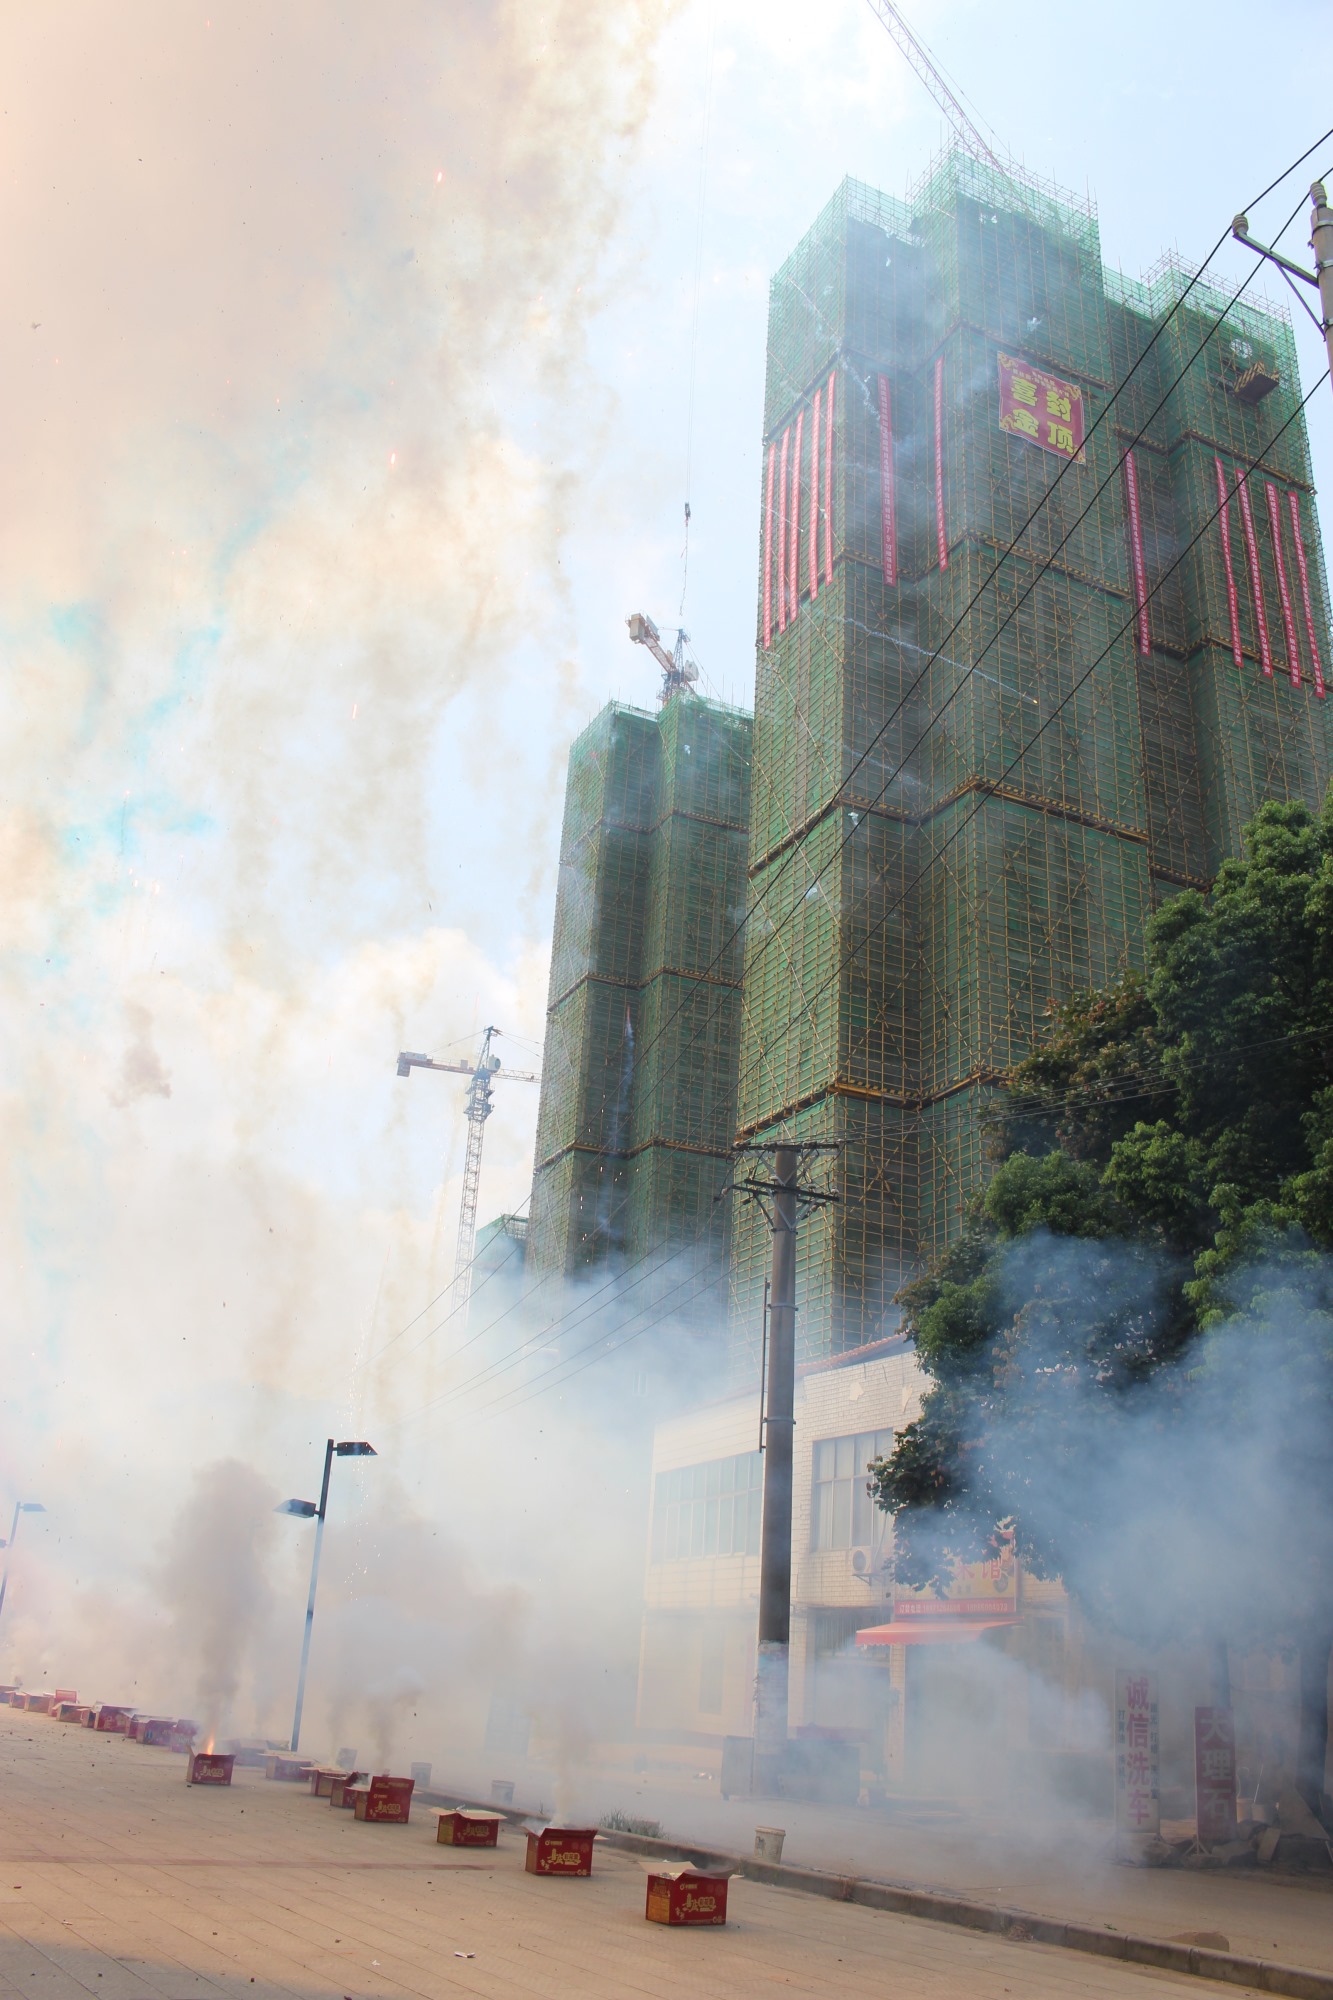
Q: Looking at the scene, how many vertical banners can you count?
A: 12